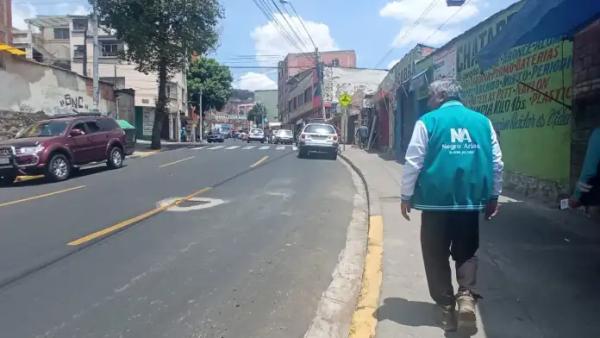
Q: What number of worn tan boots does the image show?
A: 2